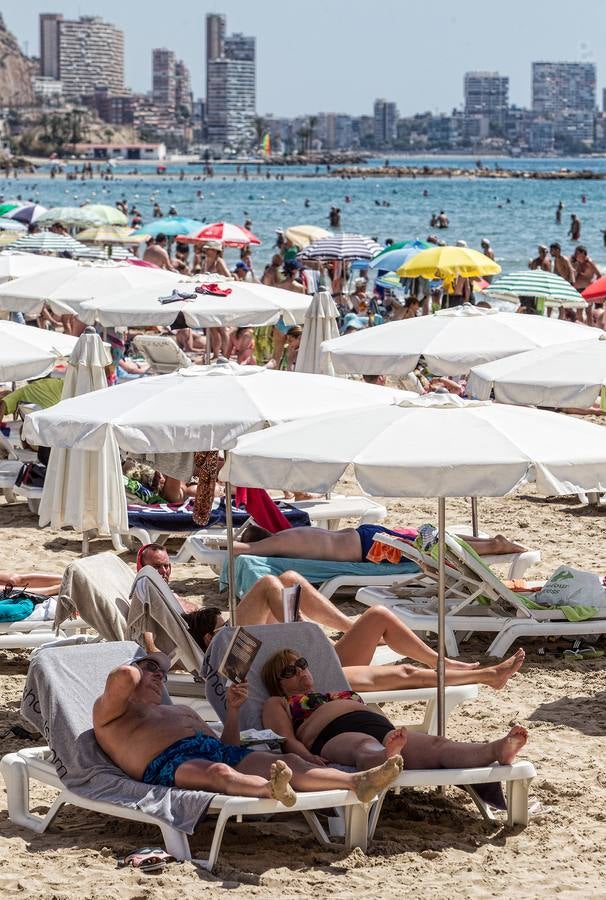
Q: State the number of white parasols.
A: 10